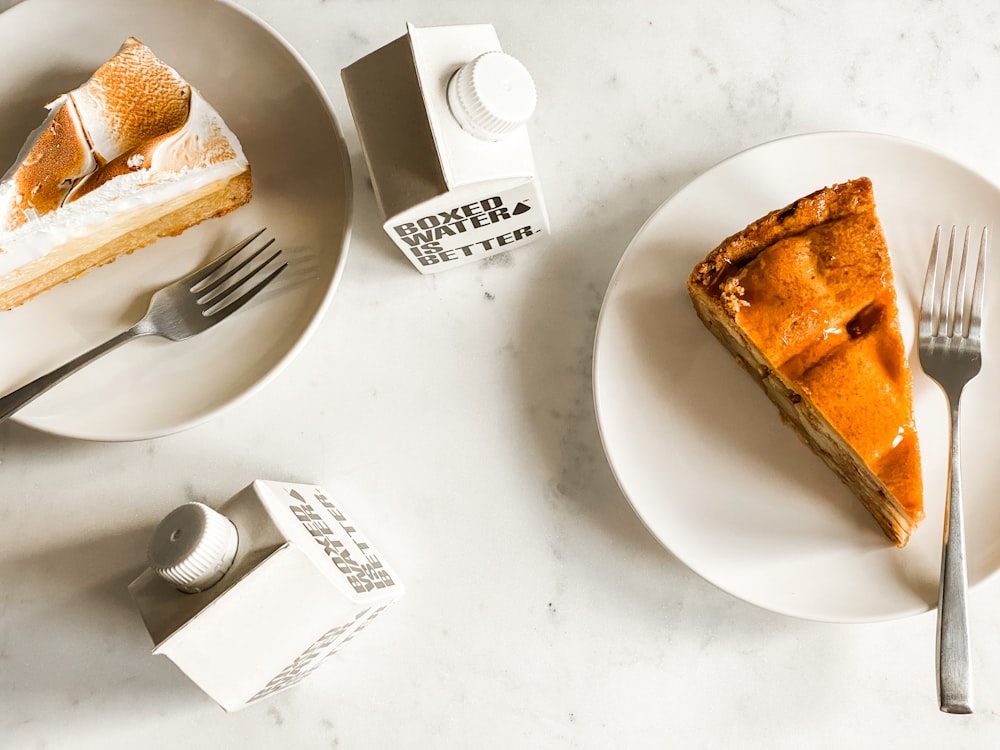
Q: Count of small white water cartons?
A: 2